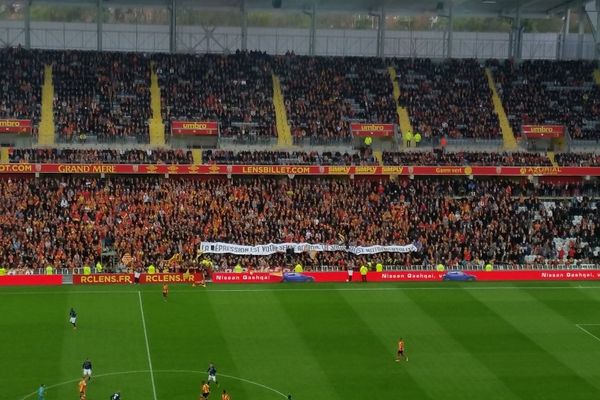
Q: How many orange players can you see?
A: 5